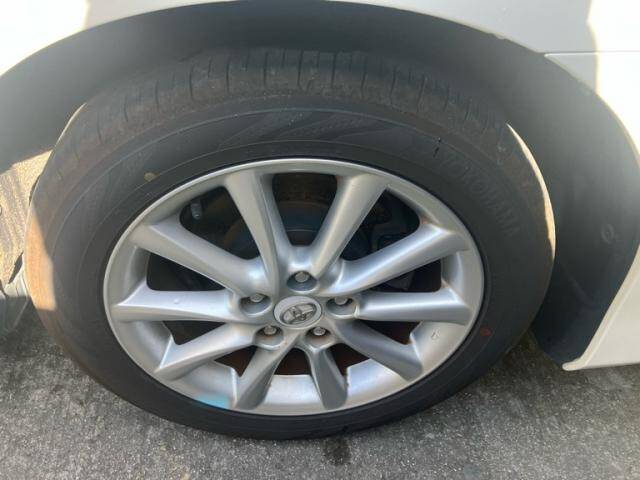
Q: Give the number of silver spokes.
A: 10